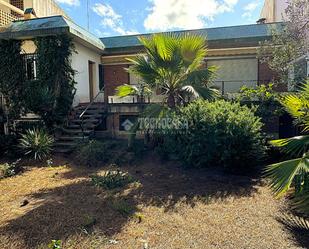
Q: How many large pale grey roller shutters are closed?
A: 2